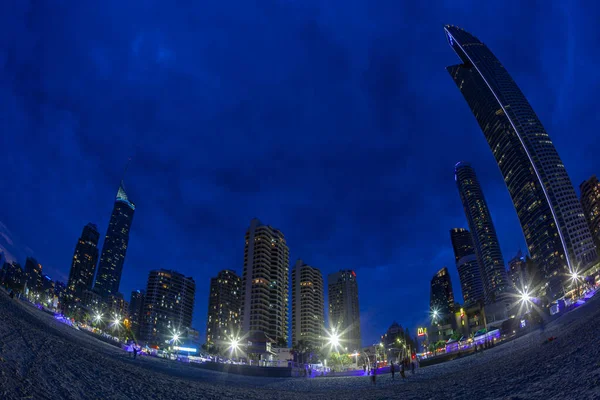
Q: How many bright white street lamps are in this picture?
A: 8